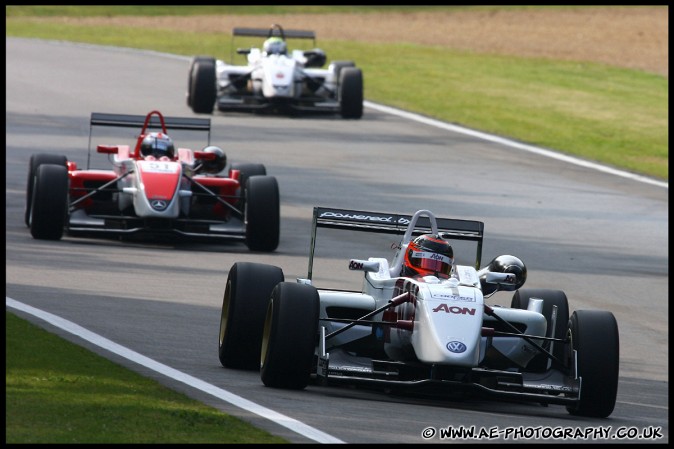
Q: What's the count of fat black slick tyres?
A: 12